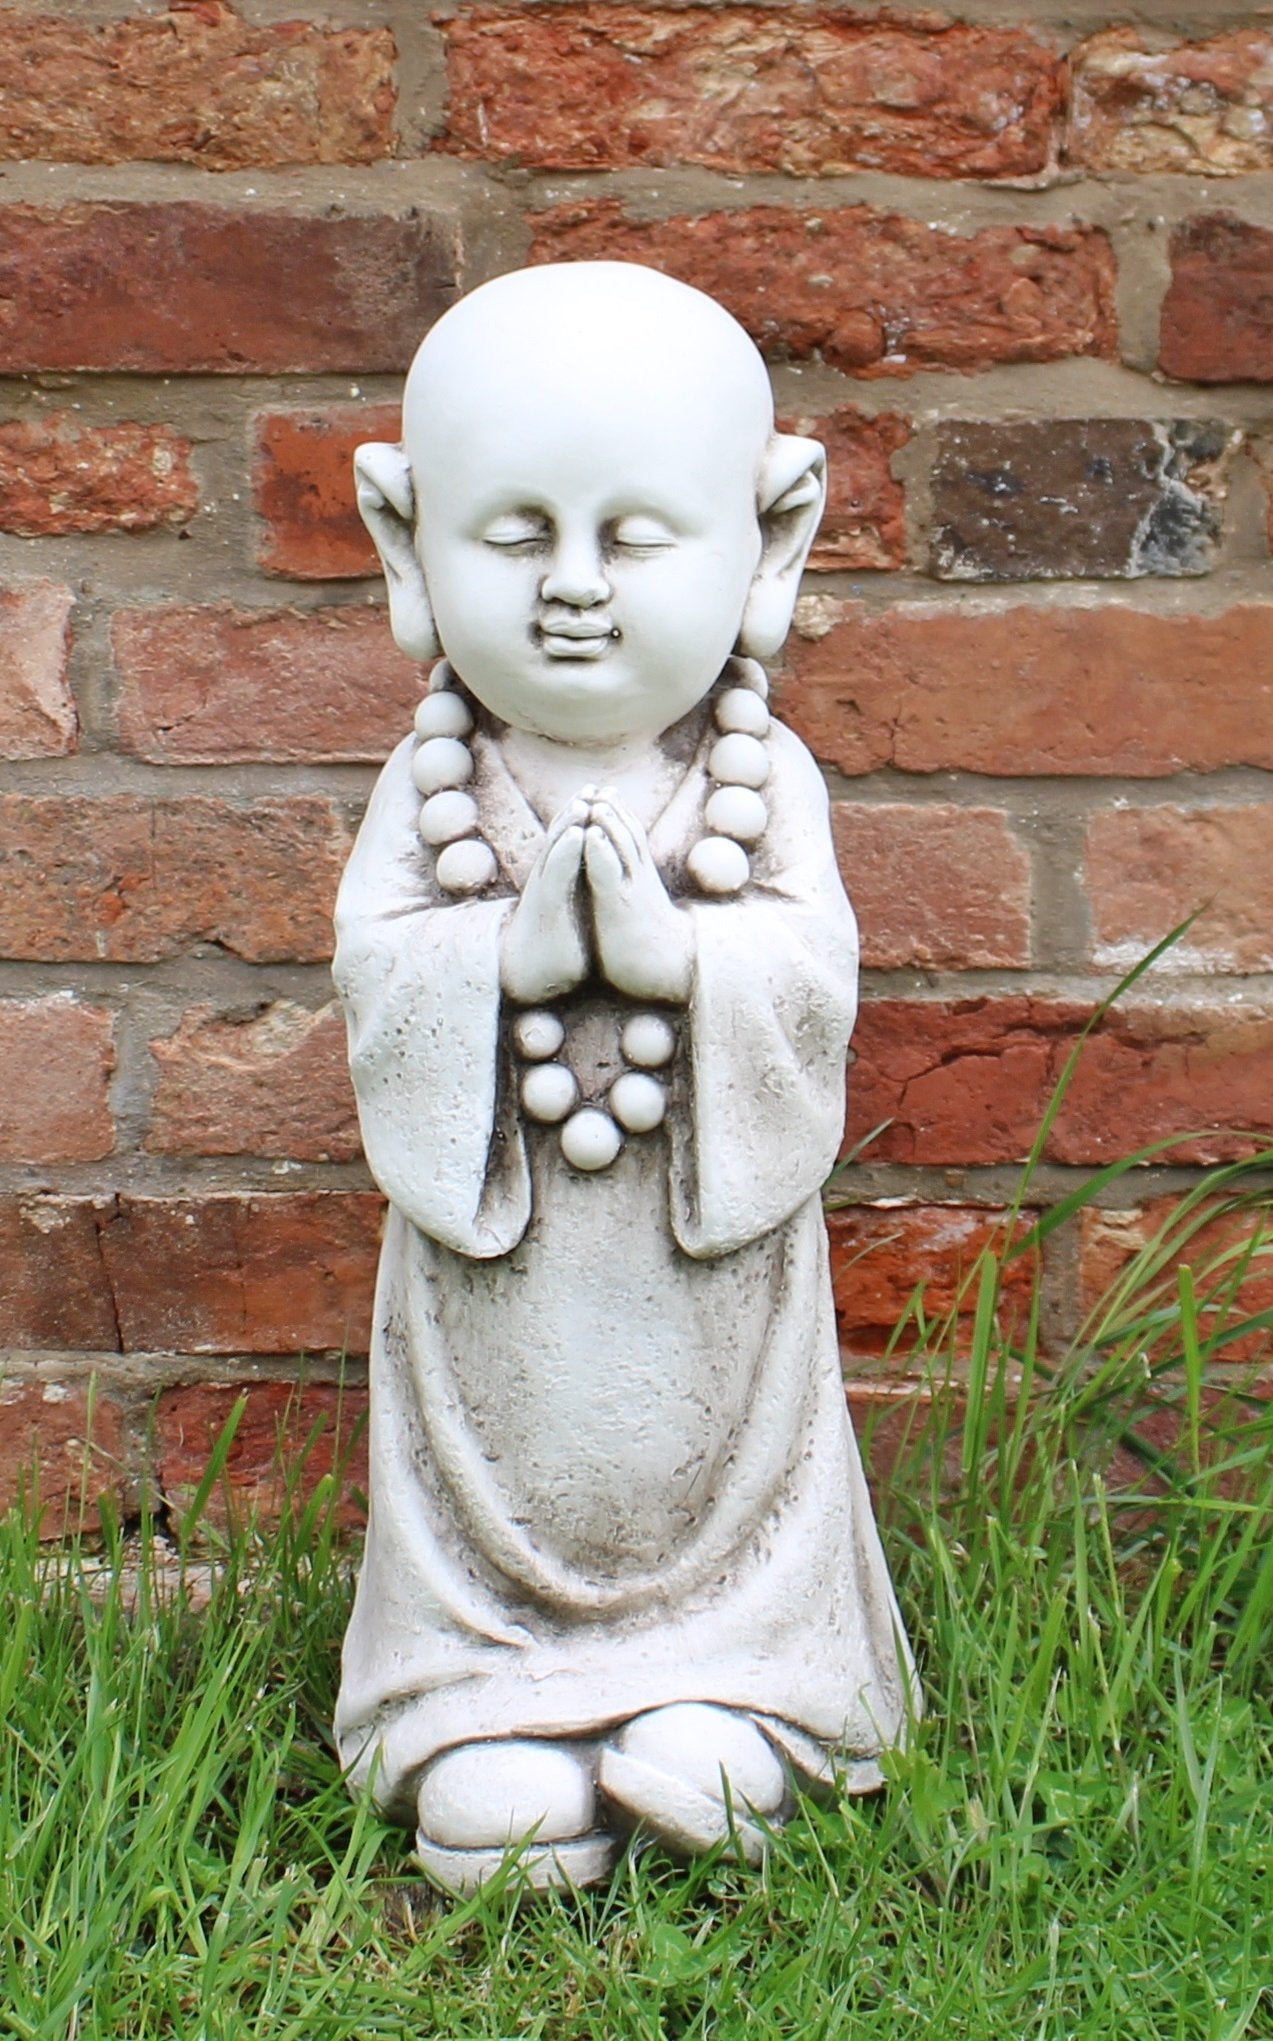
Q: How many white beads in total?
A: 13